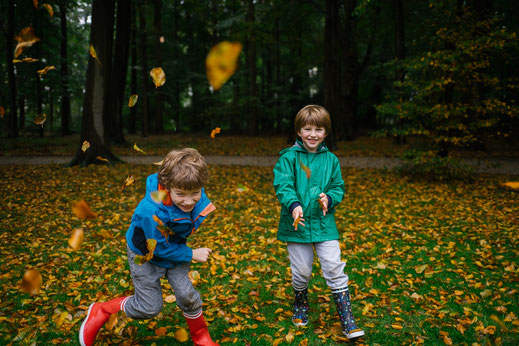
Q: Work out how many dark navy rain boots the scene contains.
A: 2